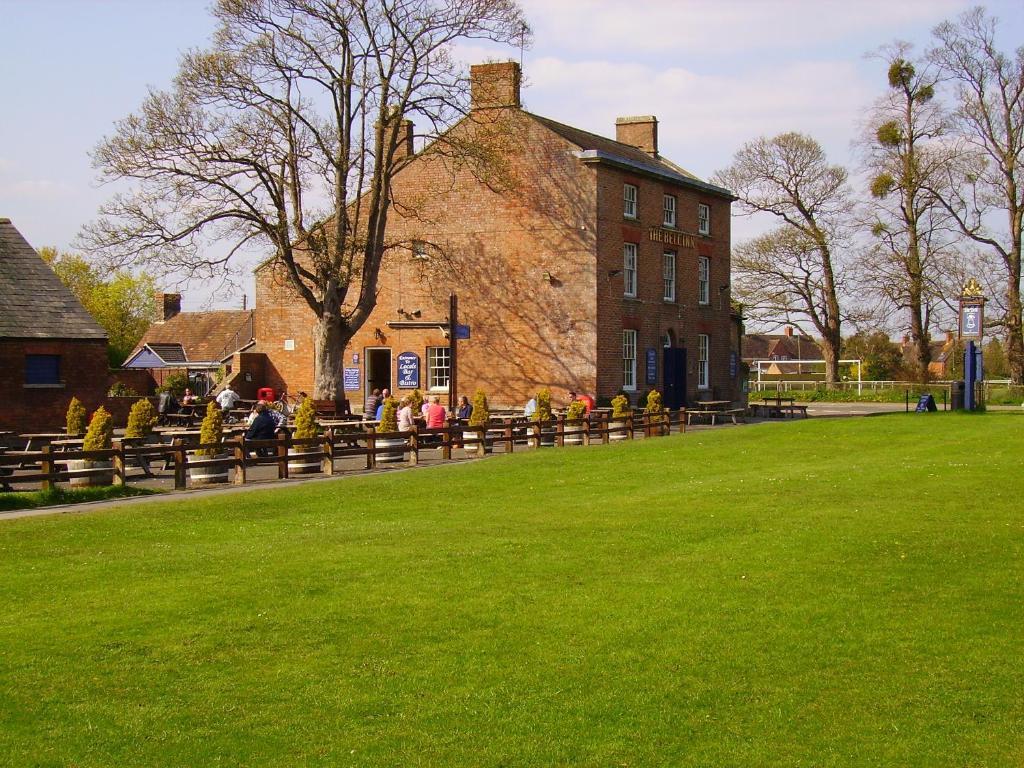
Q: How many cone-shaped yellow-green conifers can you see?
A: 12